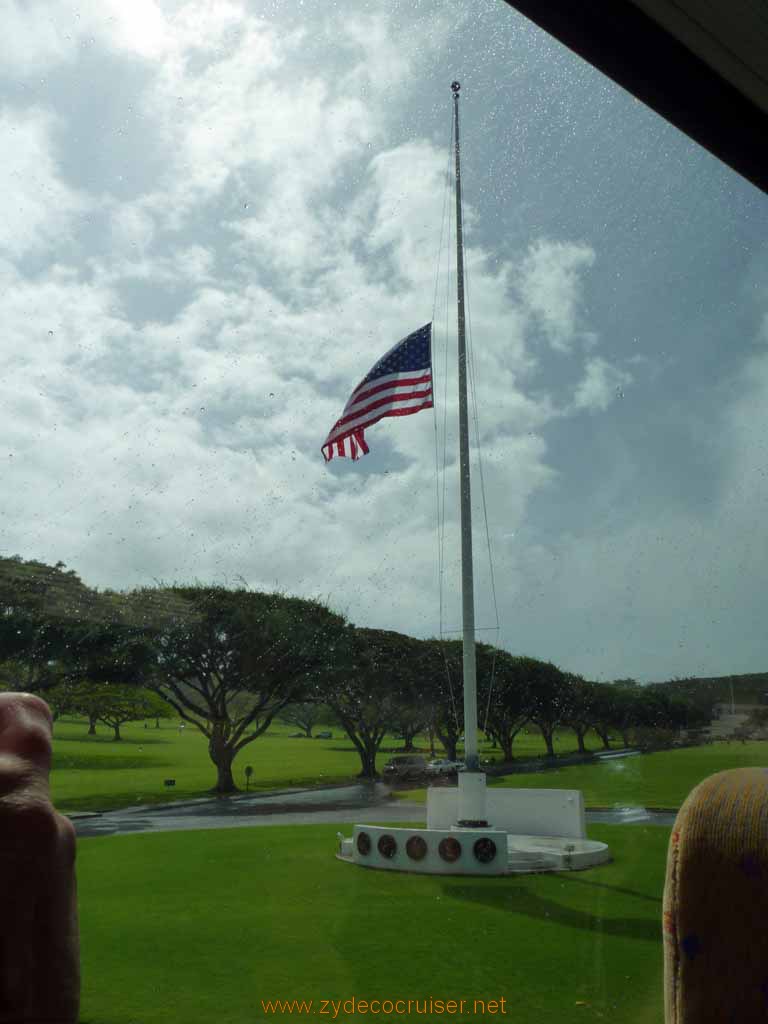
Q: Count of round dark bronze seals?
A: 5